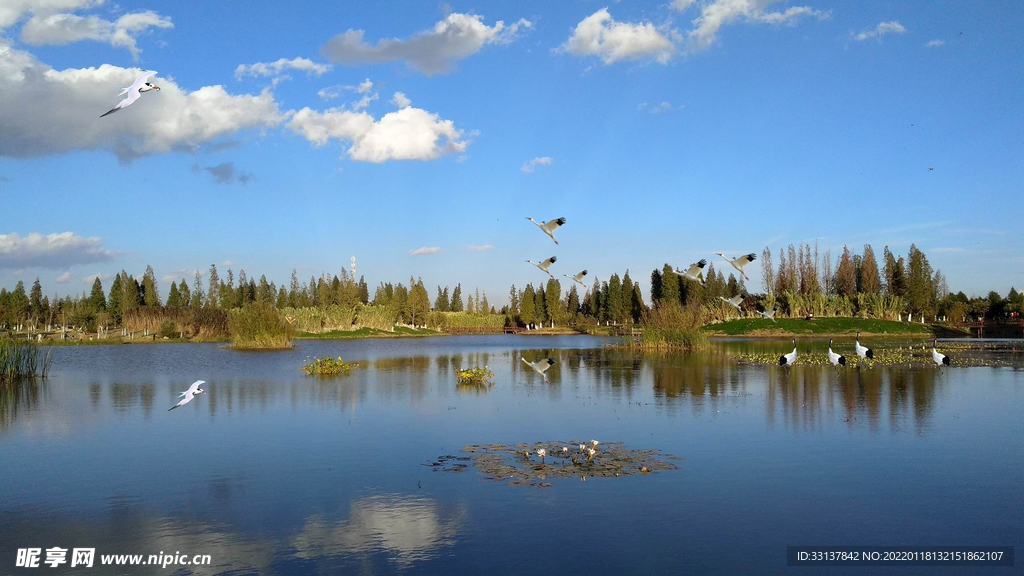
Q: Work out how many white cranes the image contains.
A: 12